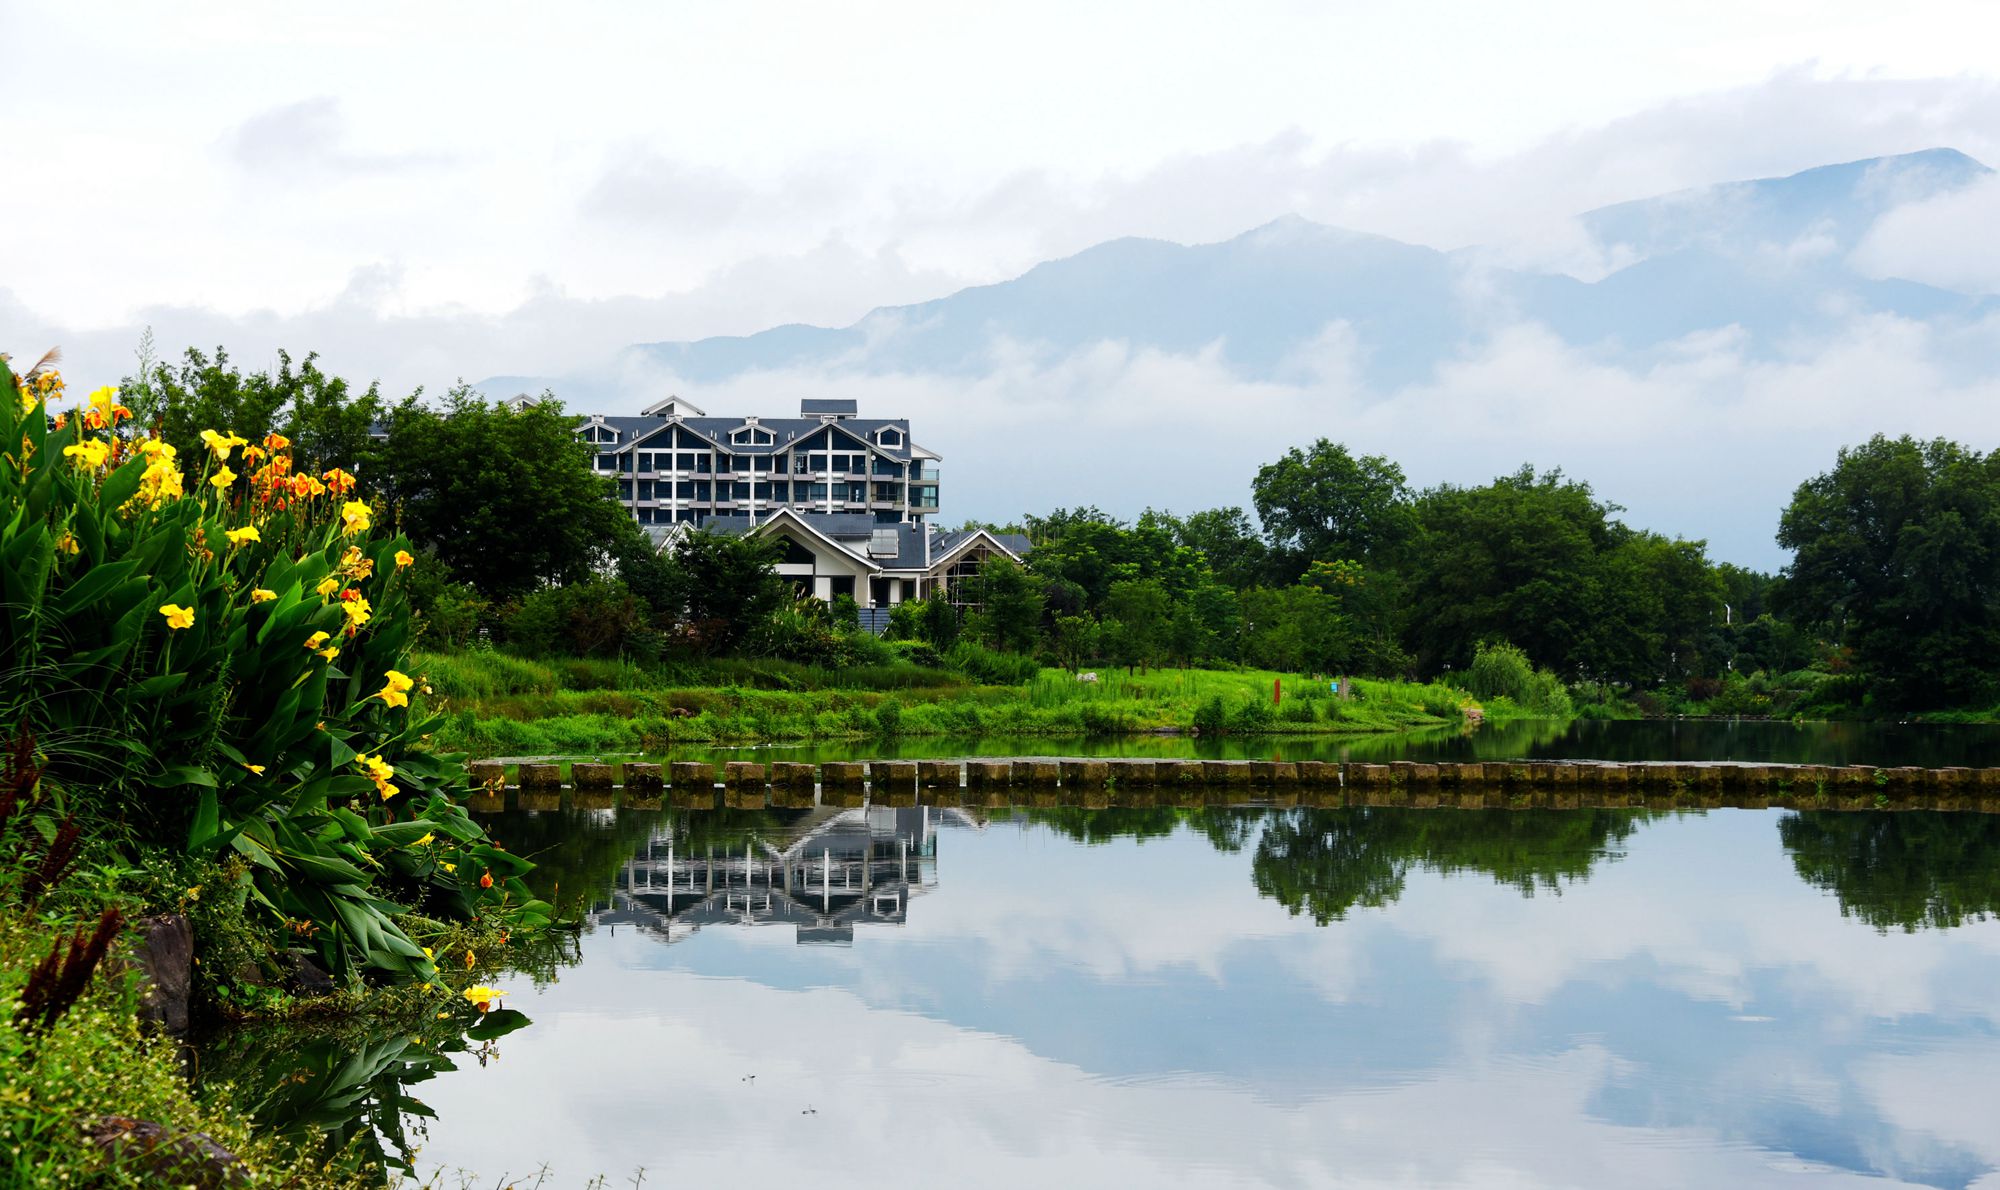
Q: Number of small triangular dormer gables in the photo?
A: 3